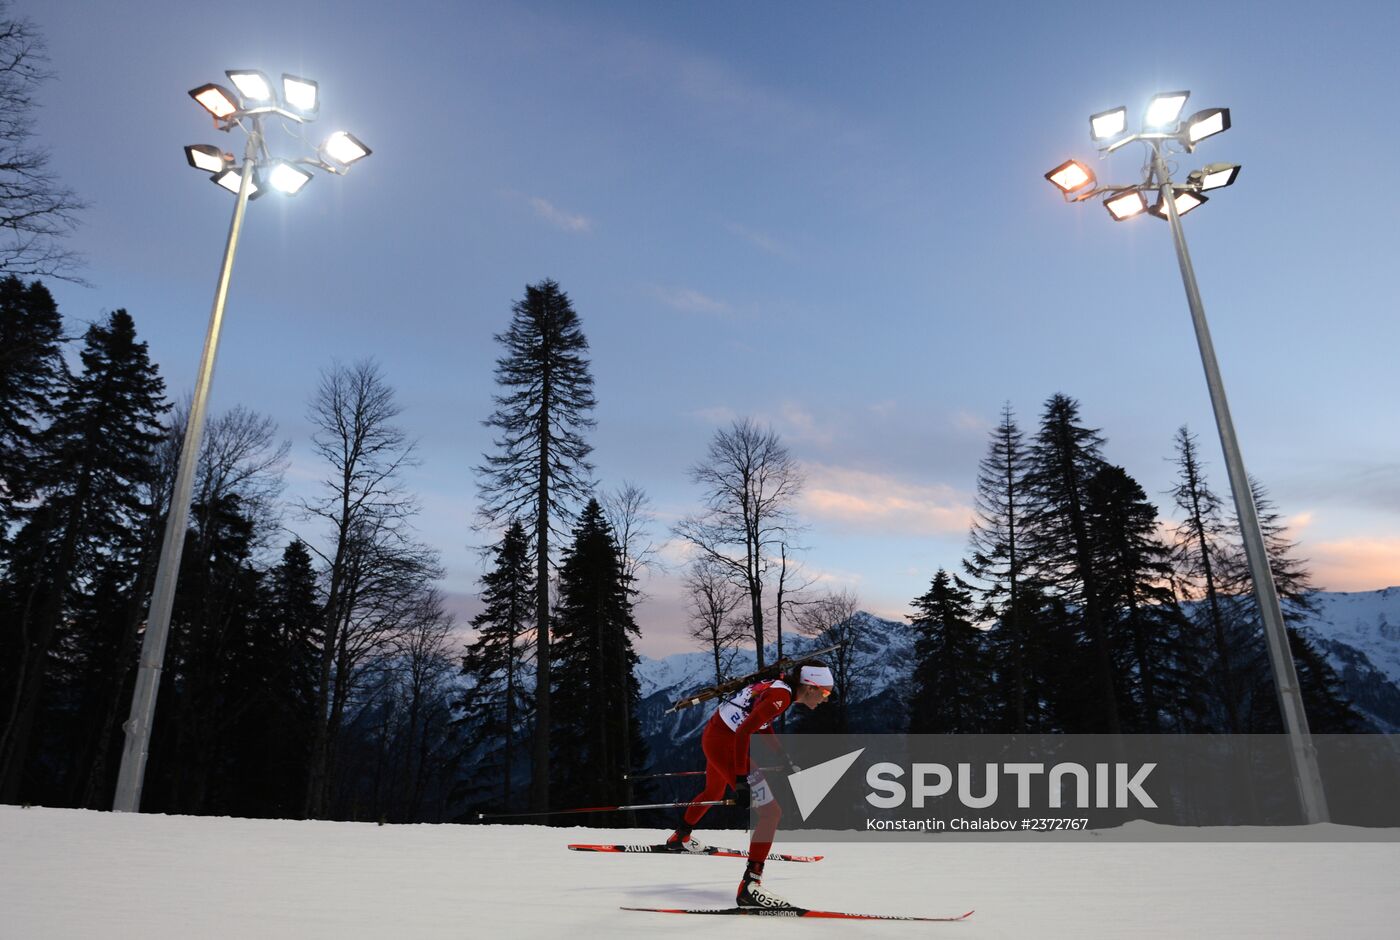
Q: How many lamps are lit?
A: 14